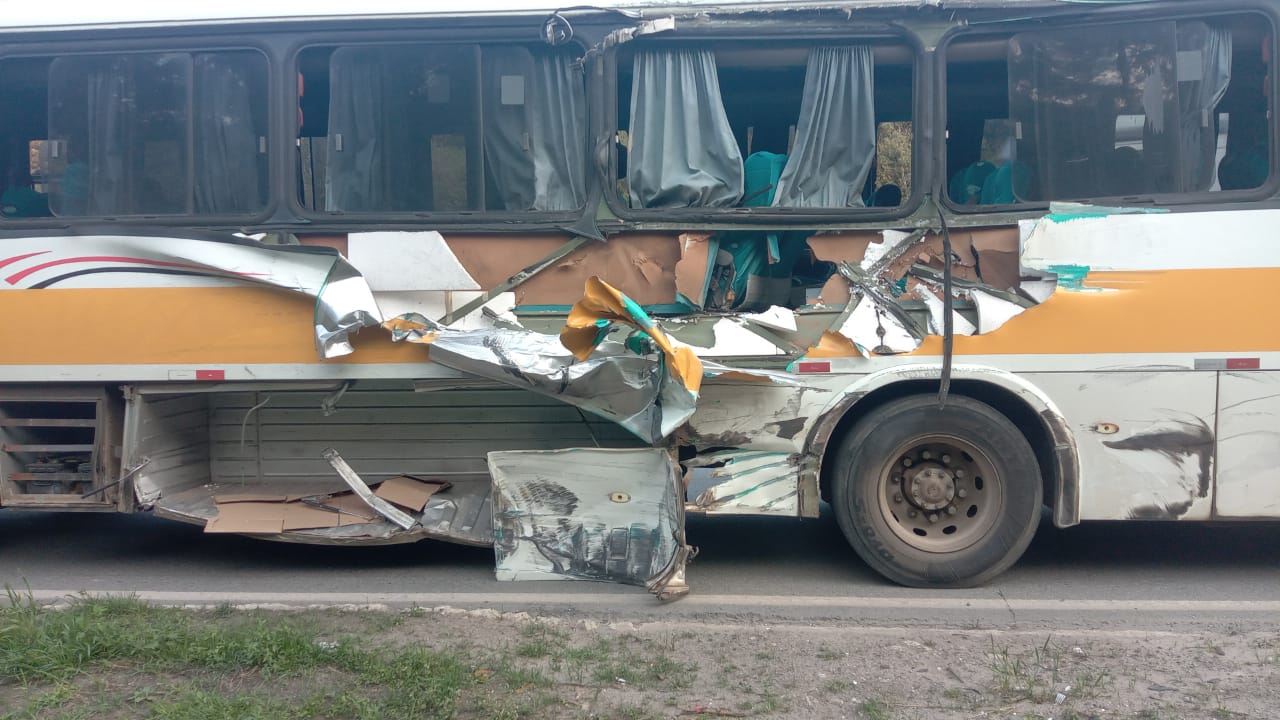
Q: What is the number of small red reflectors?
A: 3